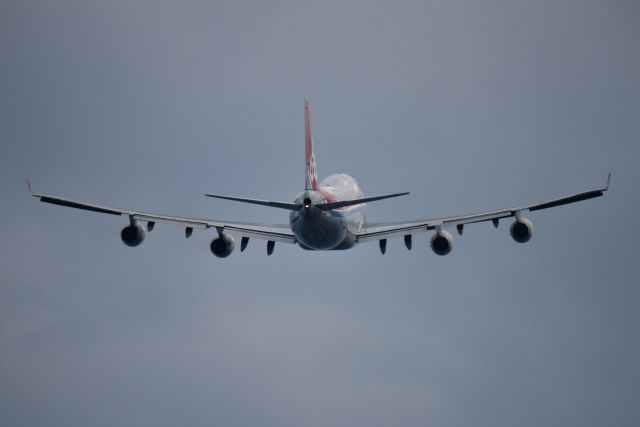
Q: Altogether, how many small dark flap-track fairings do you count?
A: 8